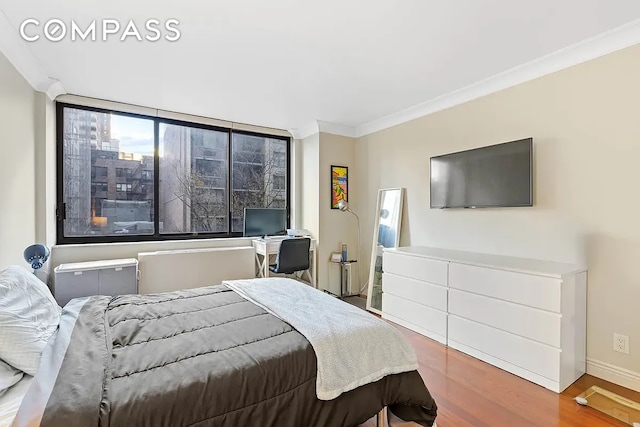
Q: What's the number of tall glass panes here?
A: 3